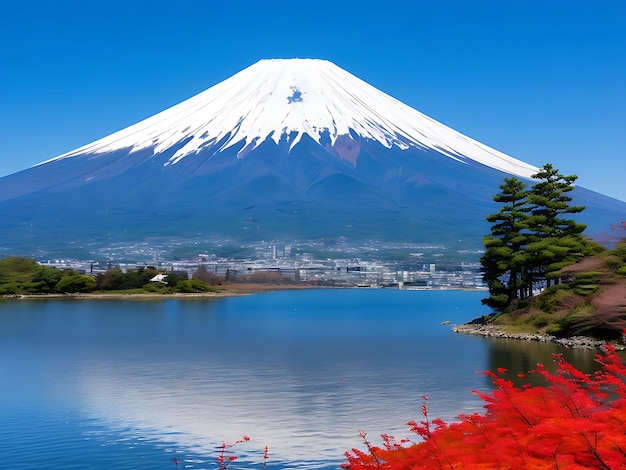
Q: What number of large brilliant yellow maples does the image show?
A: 0